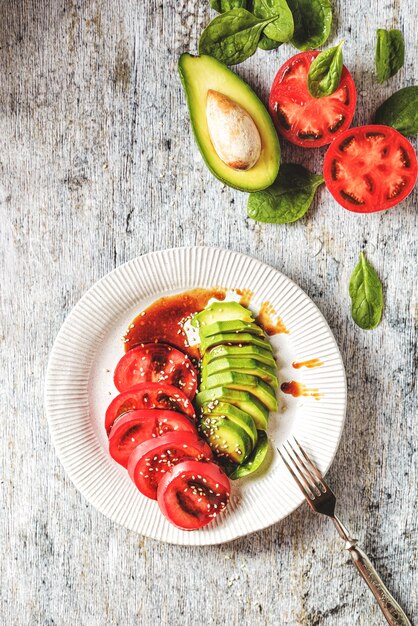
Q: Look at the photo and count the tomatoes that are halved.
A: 2